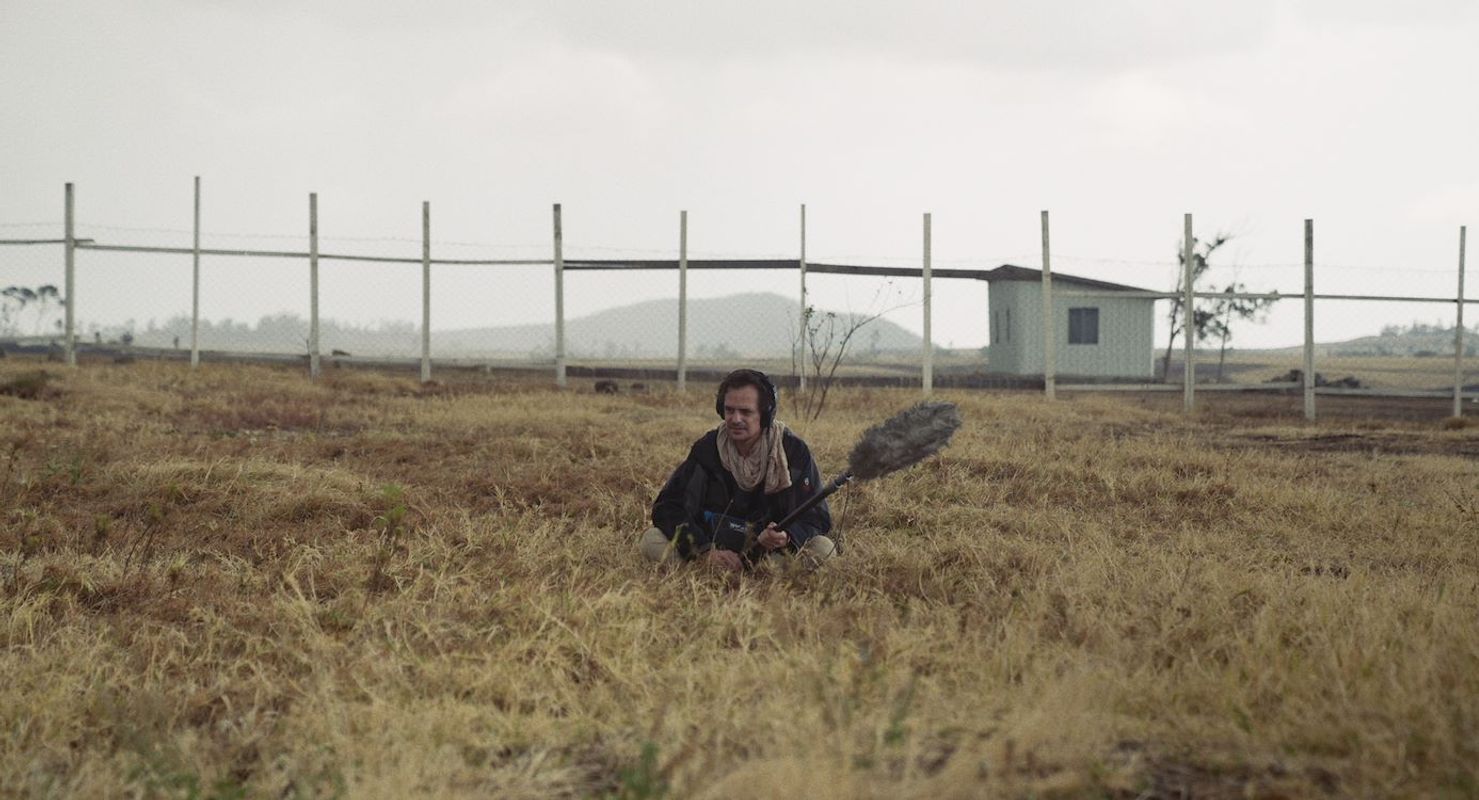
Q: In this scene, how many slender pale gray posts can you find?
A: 12